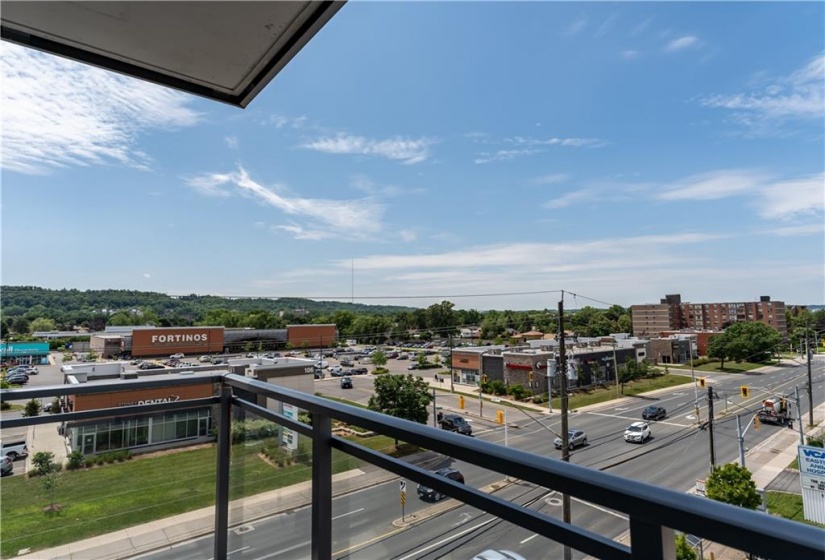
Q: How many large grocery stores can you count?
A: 1